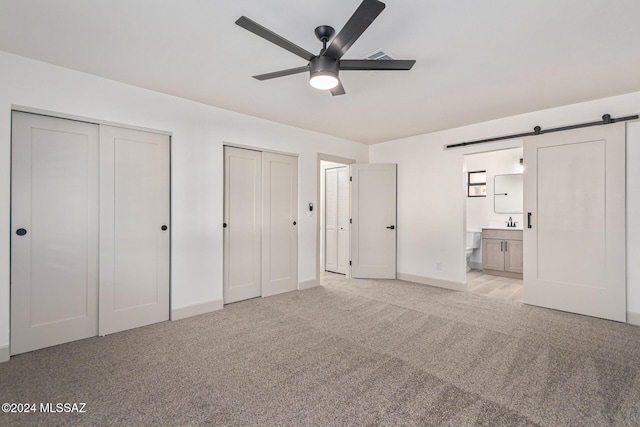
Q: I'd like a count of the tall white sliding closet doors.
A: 4